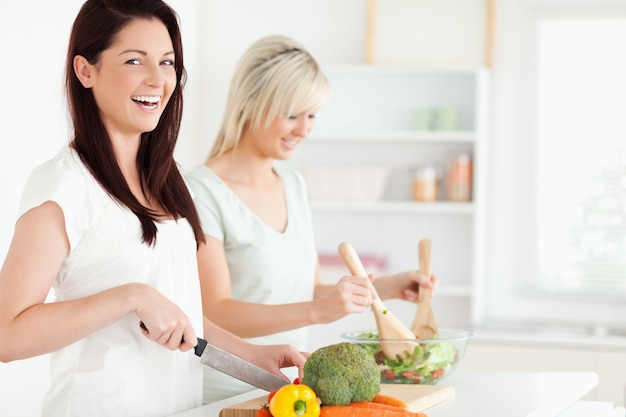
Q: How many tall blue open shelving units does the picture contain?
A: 0